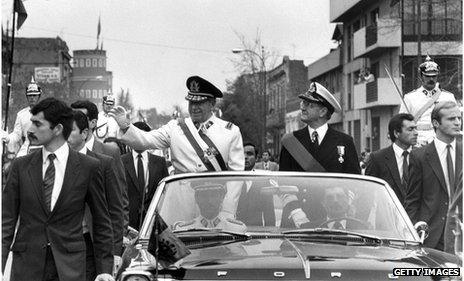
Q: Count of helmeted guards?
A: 3